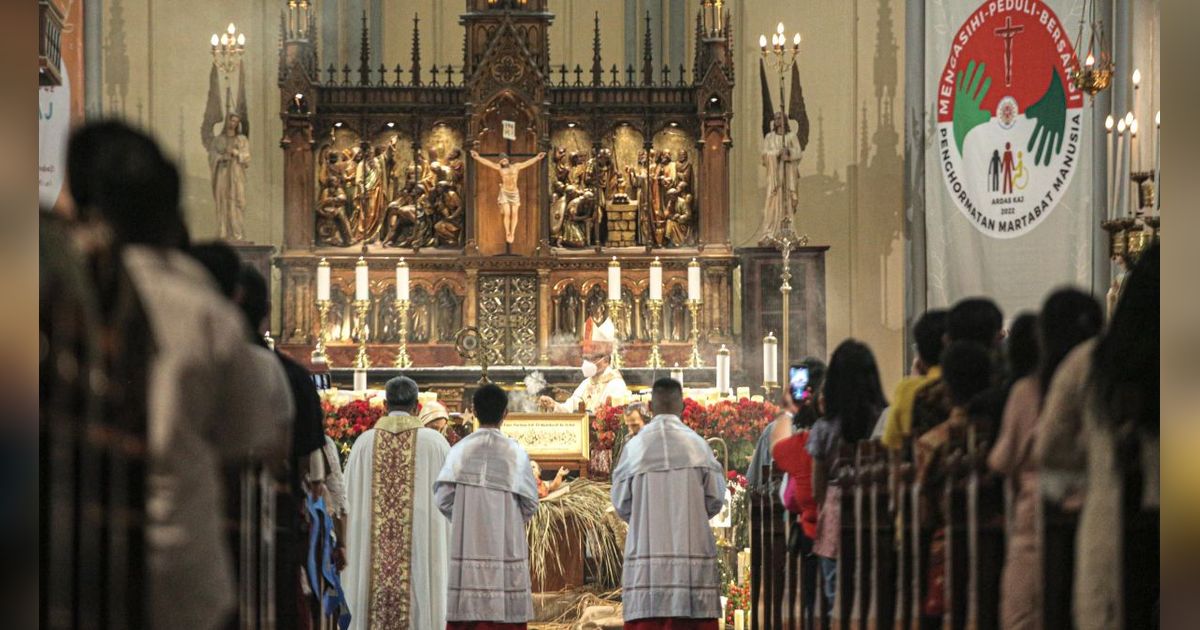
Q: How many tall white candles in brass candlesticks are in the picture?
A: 6